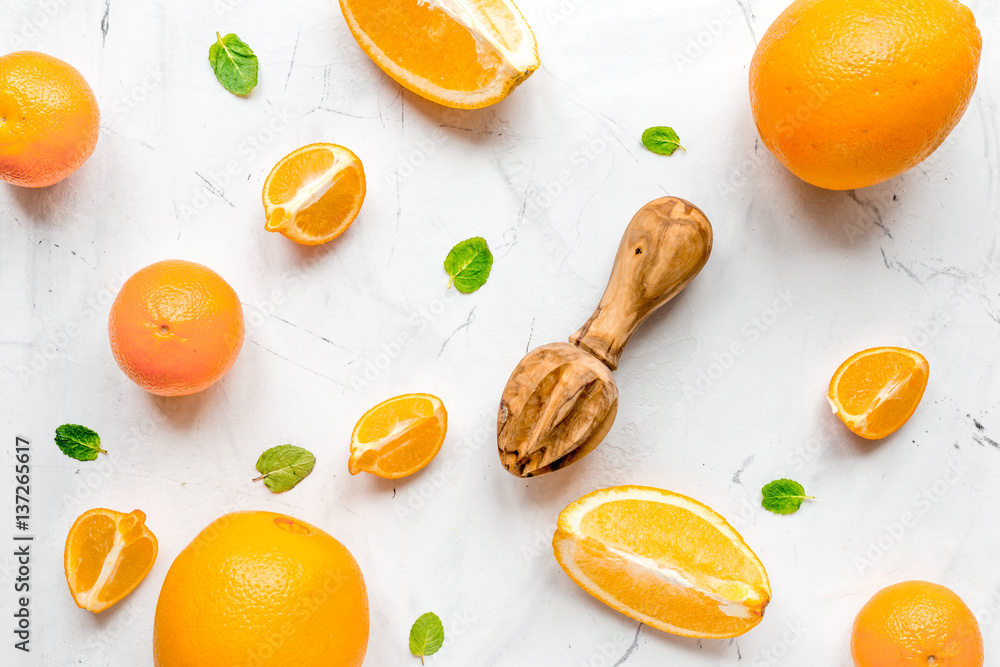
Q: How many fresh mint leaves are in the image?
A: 7